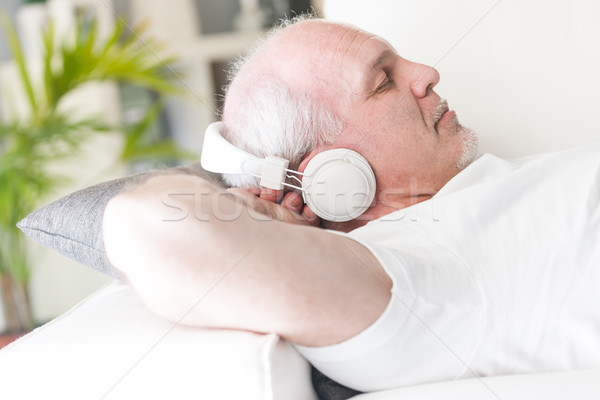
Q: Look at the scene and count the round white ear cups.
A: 1